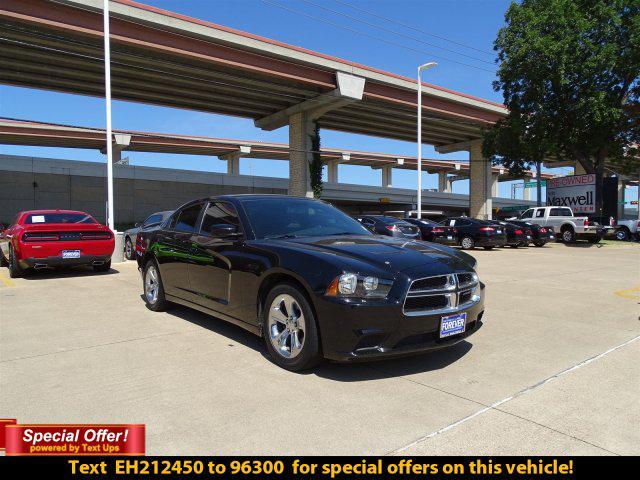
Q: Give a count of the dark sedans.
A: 6